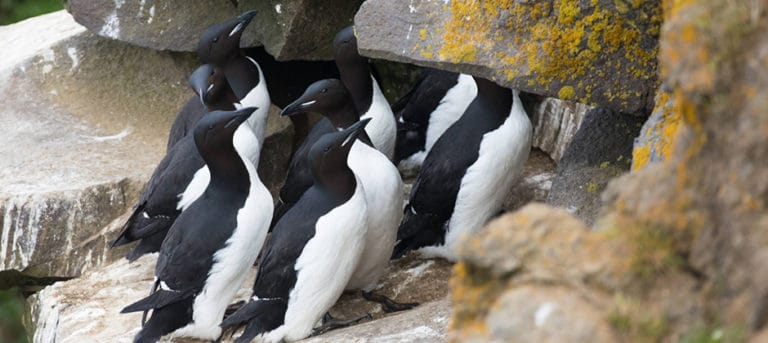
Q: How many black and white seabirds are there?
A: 8